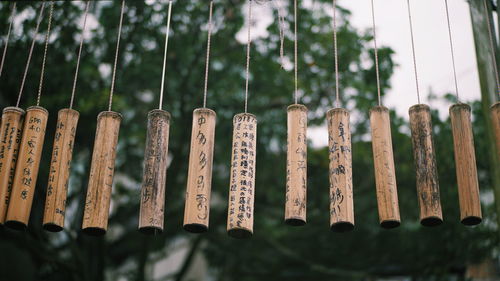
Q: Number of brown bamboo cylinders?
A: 13